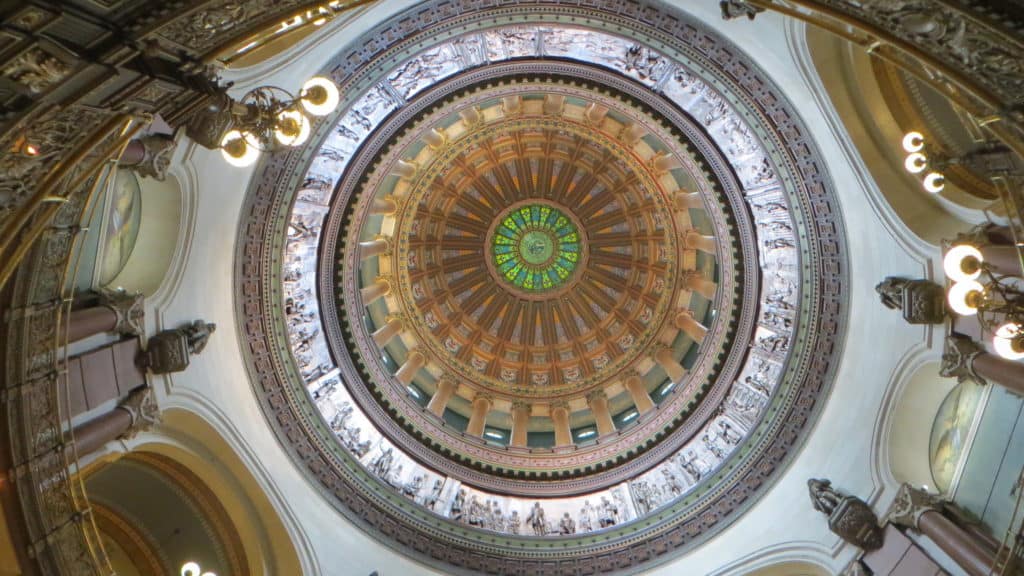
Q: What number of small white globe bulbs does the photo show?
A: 11